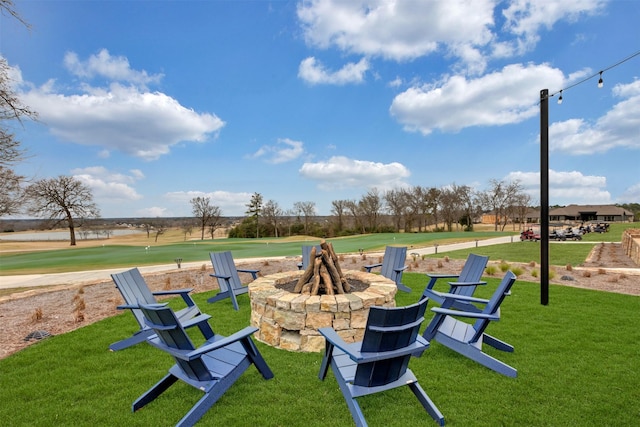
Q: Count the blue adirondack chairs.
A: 8